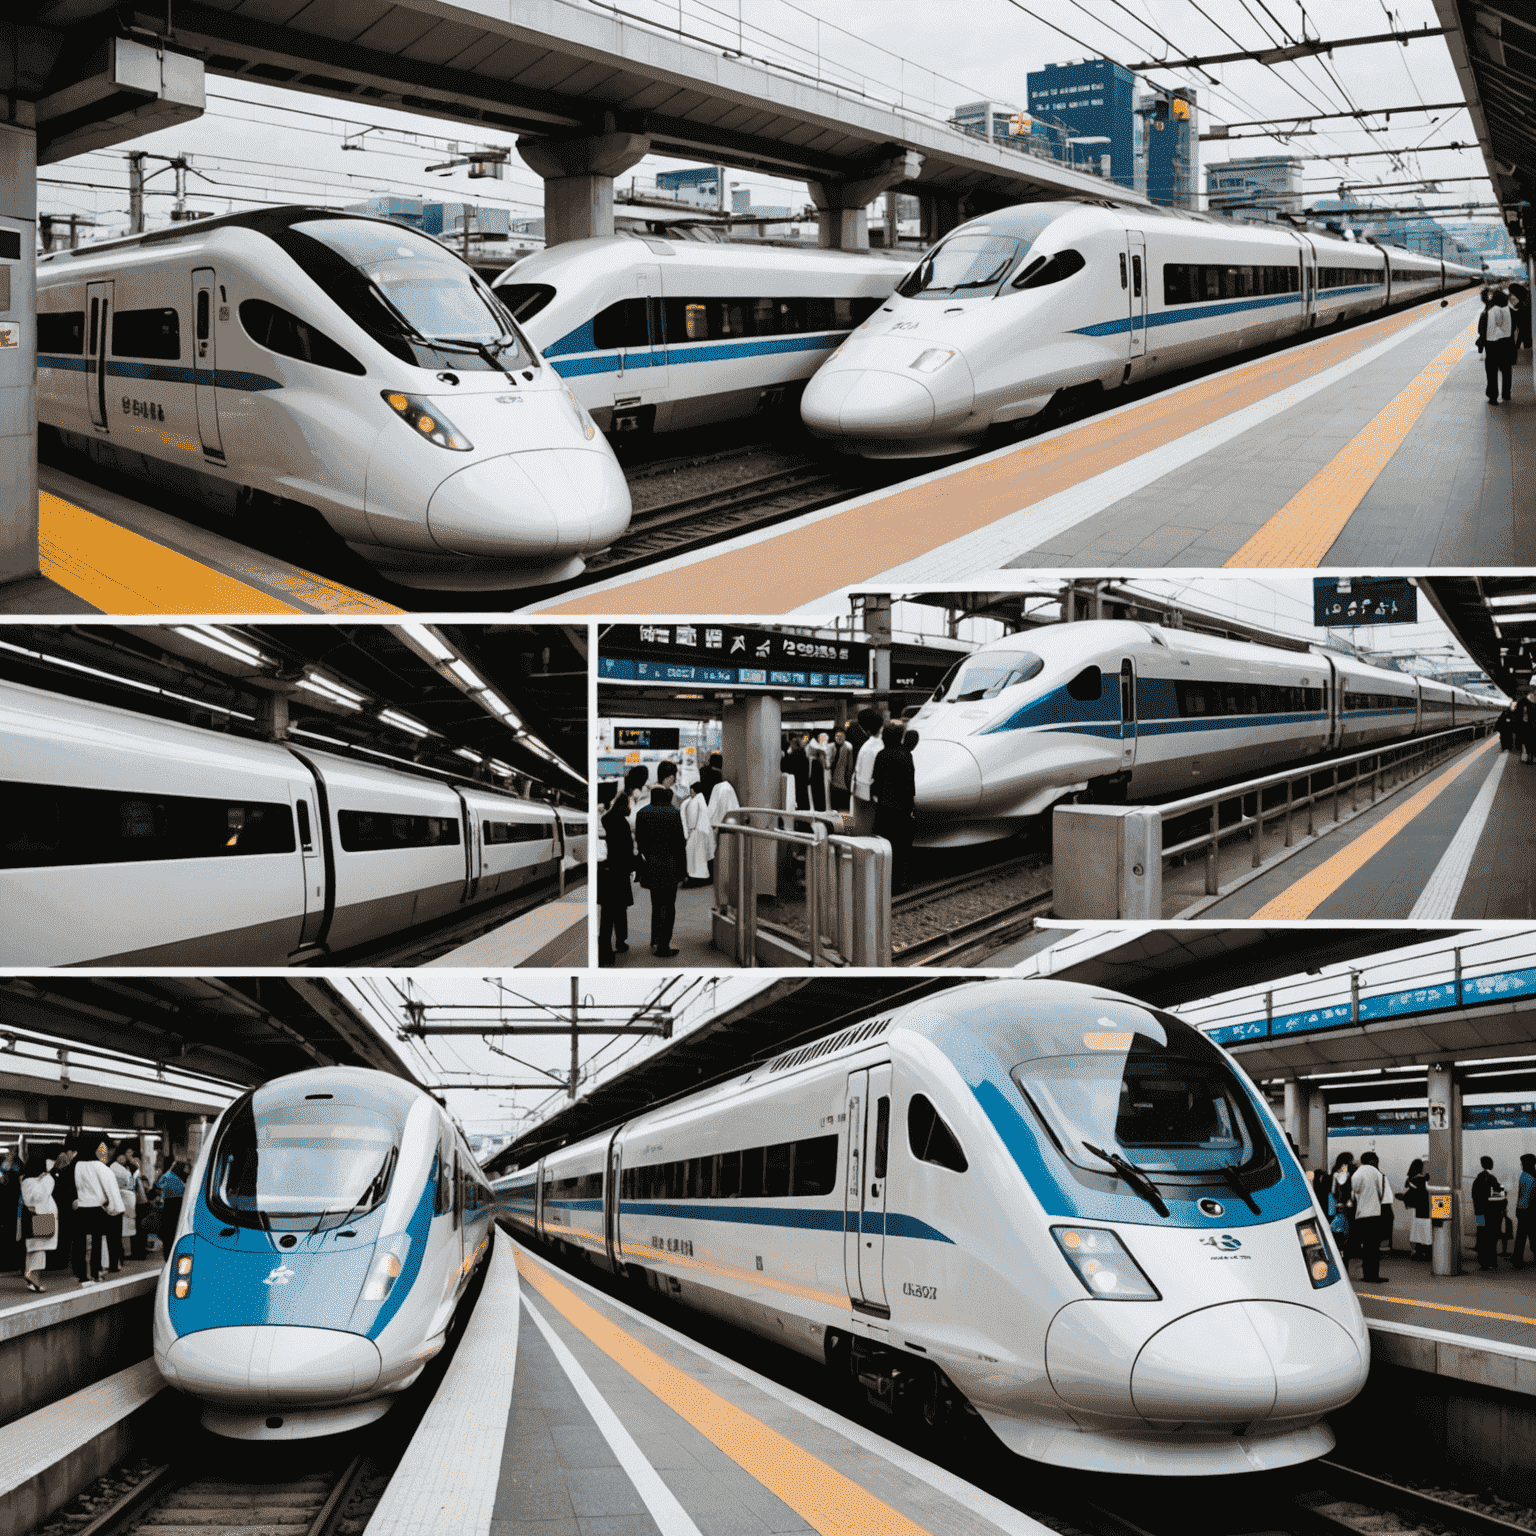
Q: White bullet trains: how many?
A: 7